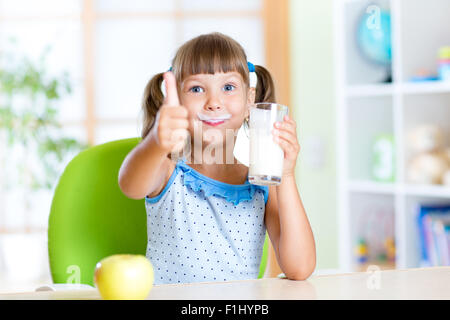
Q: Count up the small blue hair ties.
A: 2